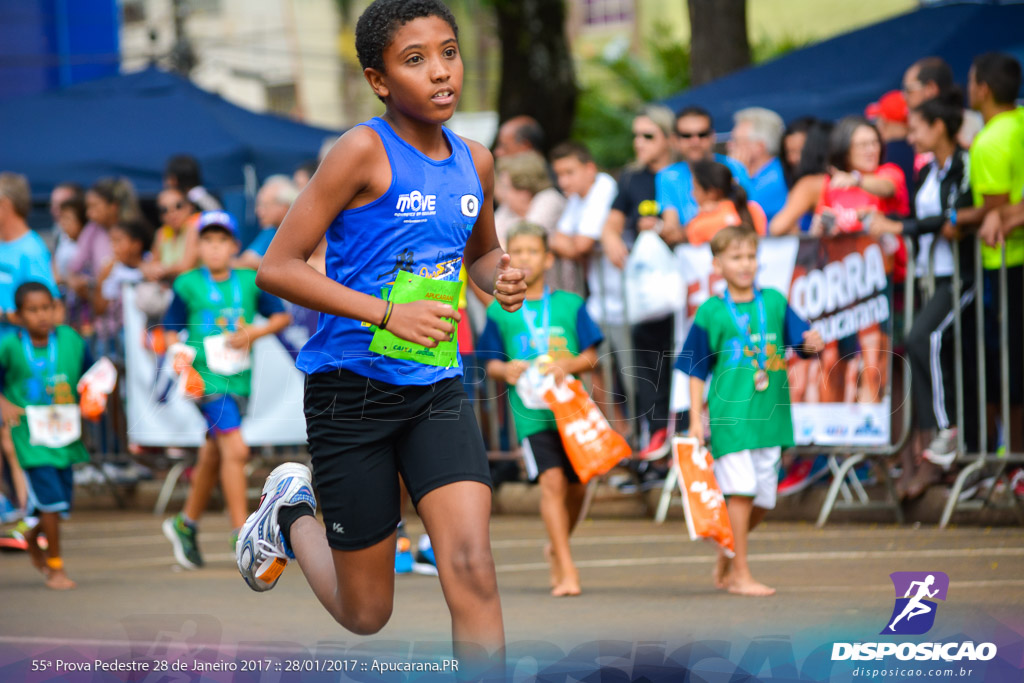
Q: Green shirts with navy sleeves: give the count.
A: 4